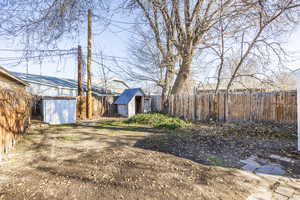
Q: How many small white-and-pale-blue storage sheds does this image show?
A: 2